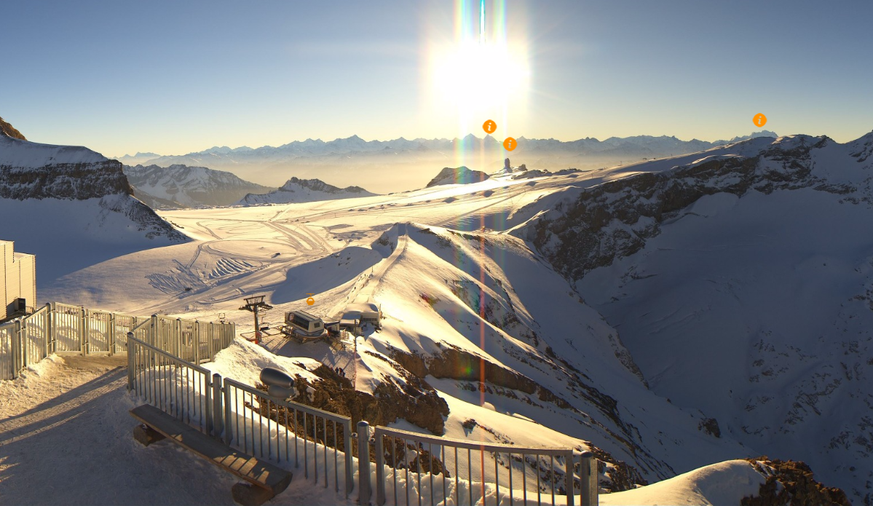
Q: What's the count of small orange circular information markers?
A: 3